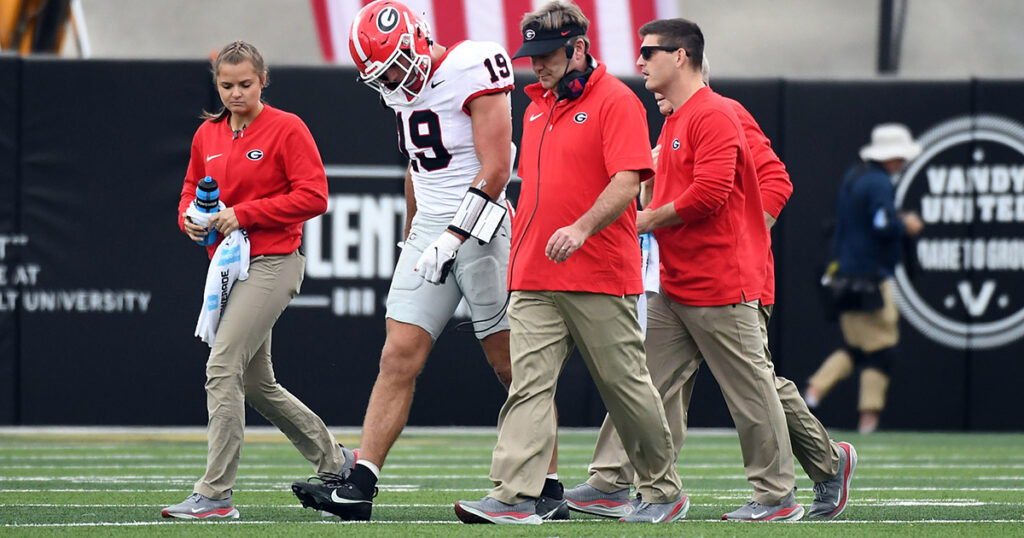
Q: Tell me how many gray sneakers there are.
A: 7